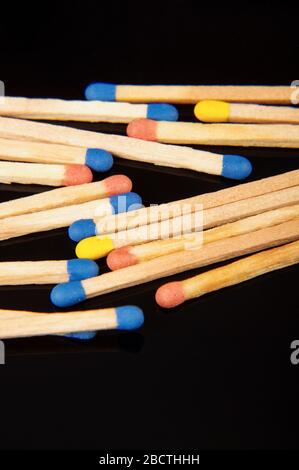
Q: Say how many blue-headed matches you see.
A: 10